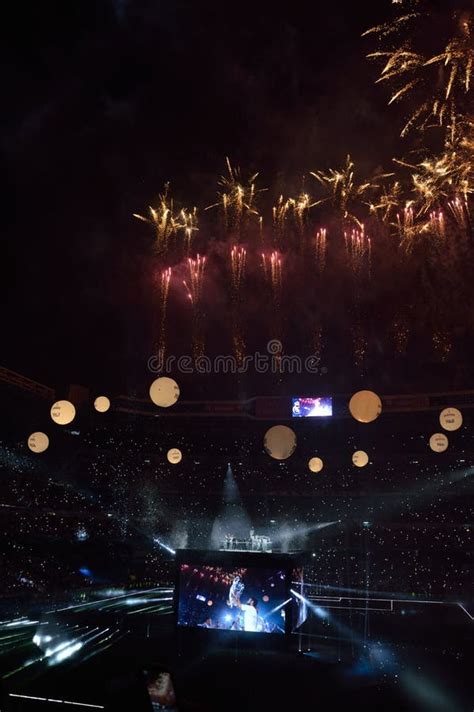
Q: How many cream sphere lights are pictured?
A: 11